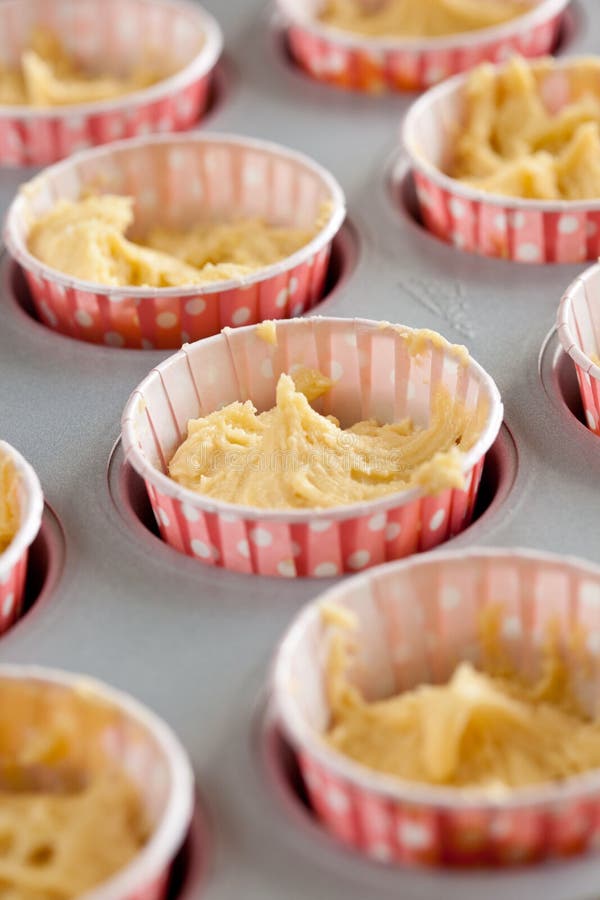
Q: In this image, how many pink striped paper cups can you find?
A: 9